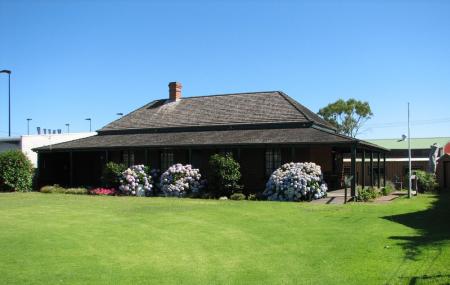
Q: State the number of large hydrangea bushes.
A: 3